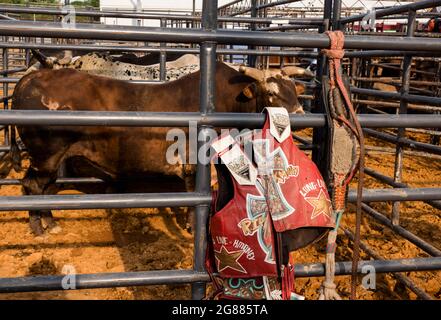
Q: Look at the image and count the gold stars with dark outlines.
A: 2